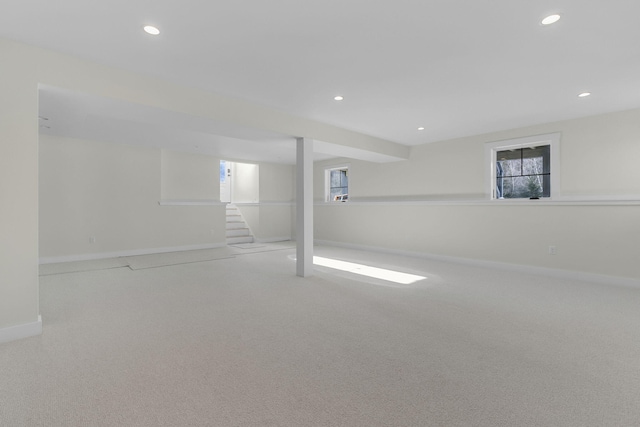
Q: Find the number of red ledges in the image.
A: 0